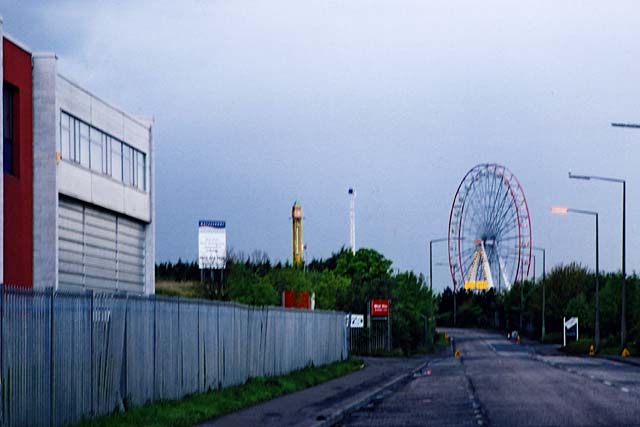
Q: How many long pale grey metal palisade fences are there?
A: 1